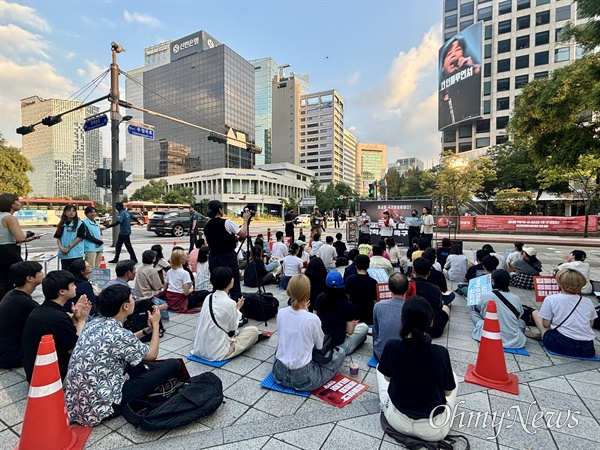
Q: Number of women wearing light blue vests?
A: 2